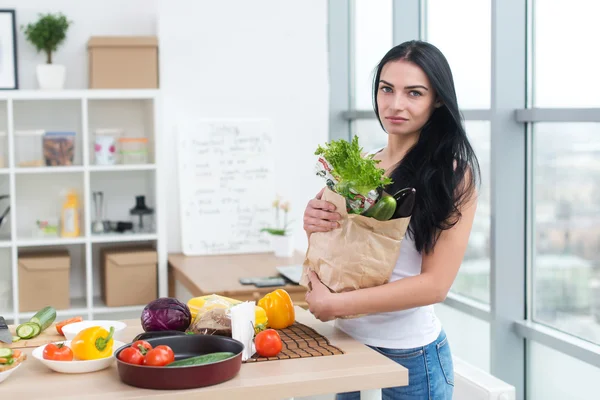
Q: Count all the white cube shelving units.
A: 1